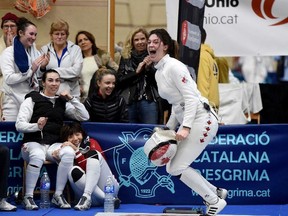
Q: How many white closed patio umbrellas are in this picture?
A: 0